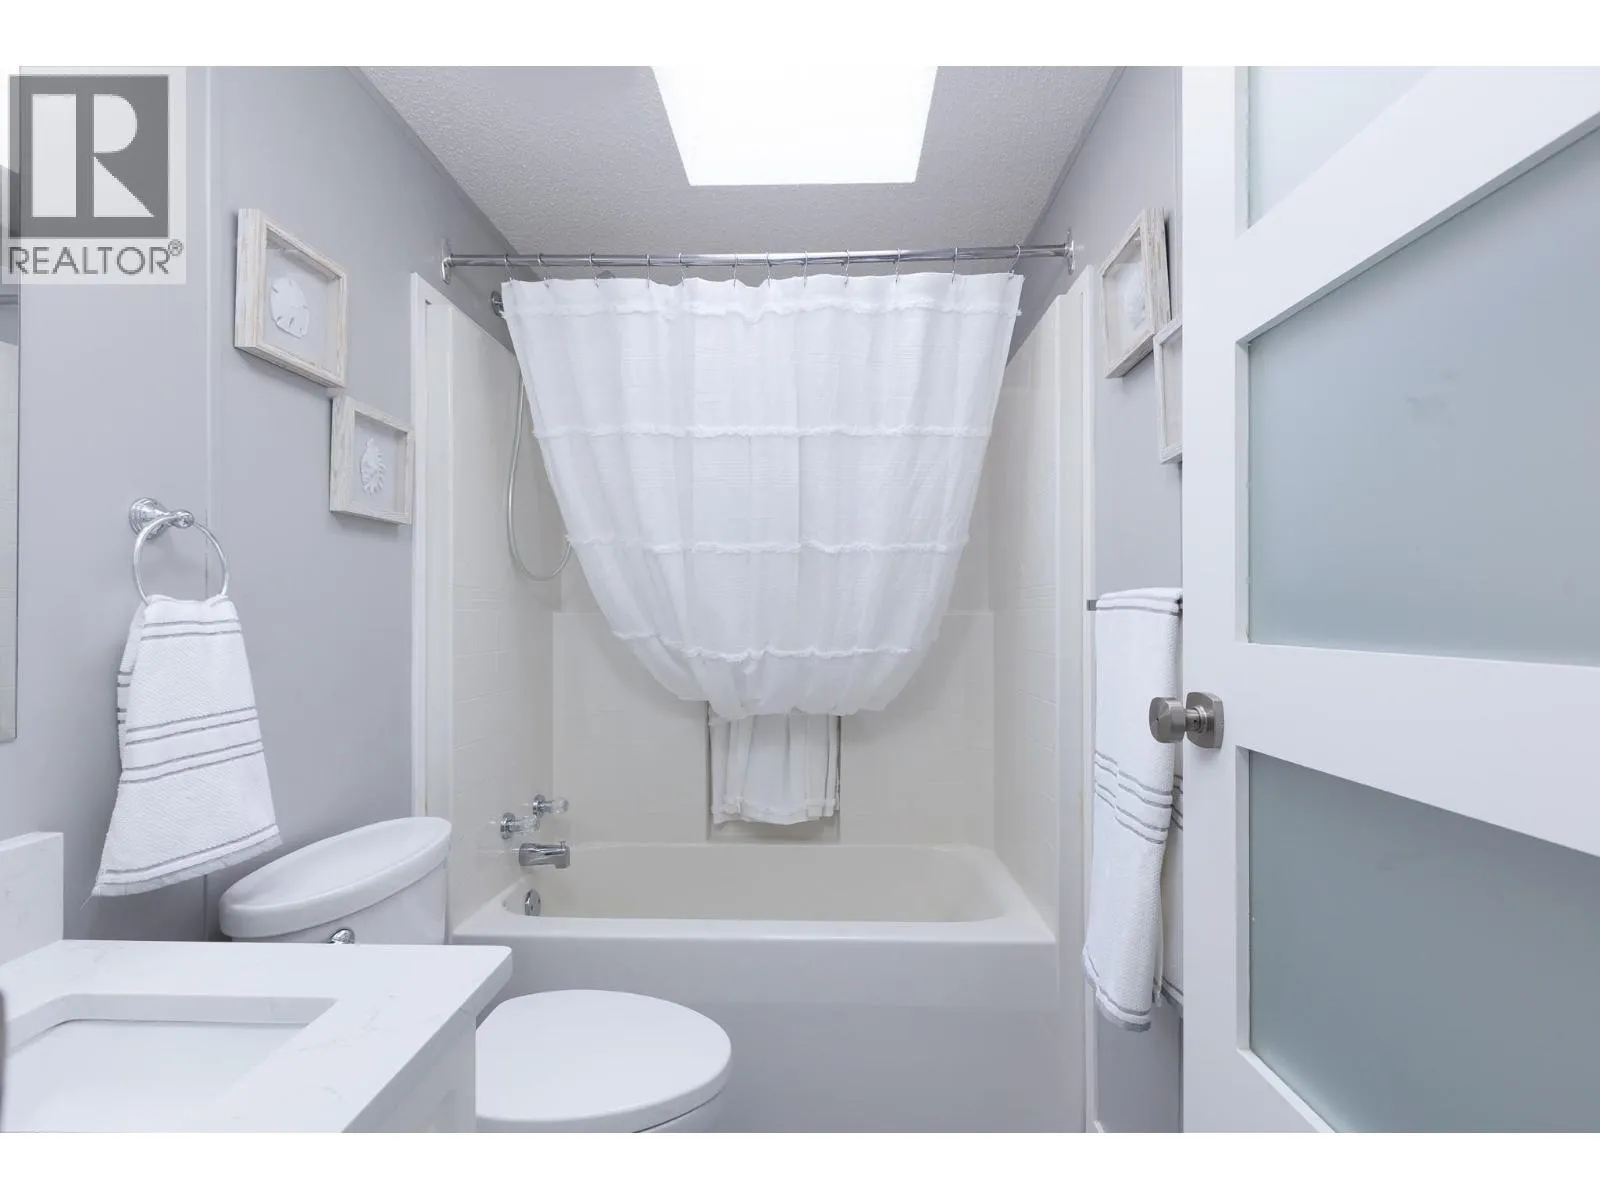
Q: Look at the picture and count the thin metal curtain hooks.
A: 12